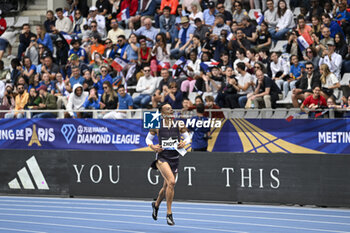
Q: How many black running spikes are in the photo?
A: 2